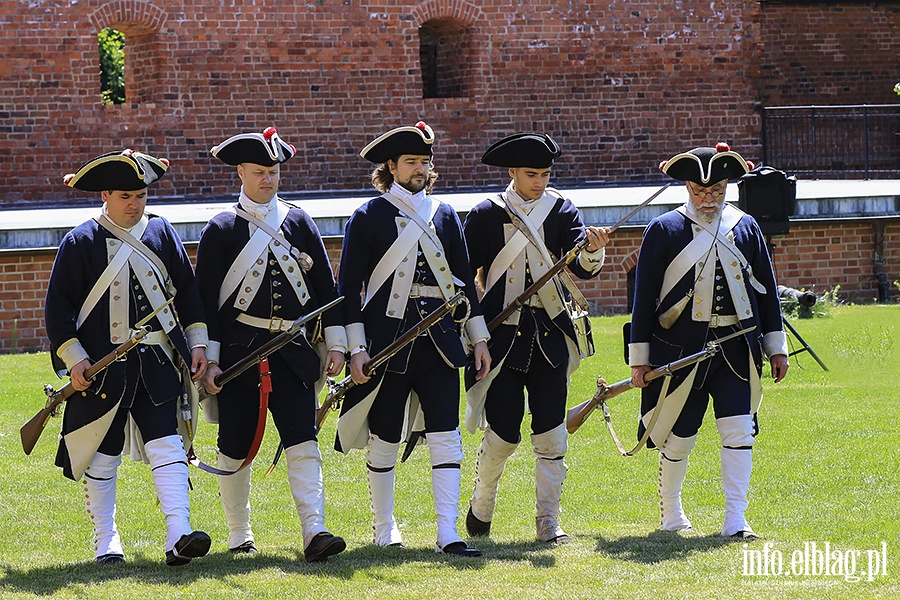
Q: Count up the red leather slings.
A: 1